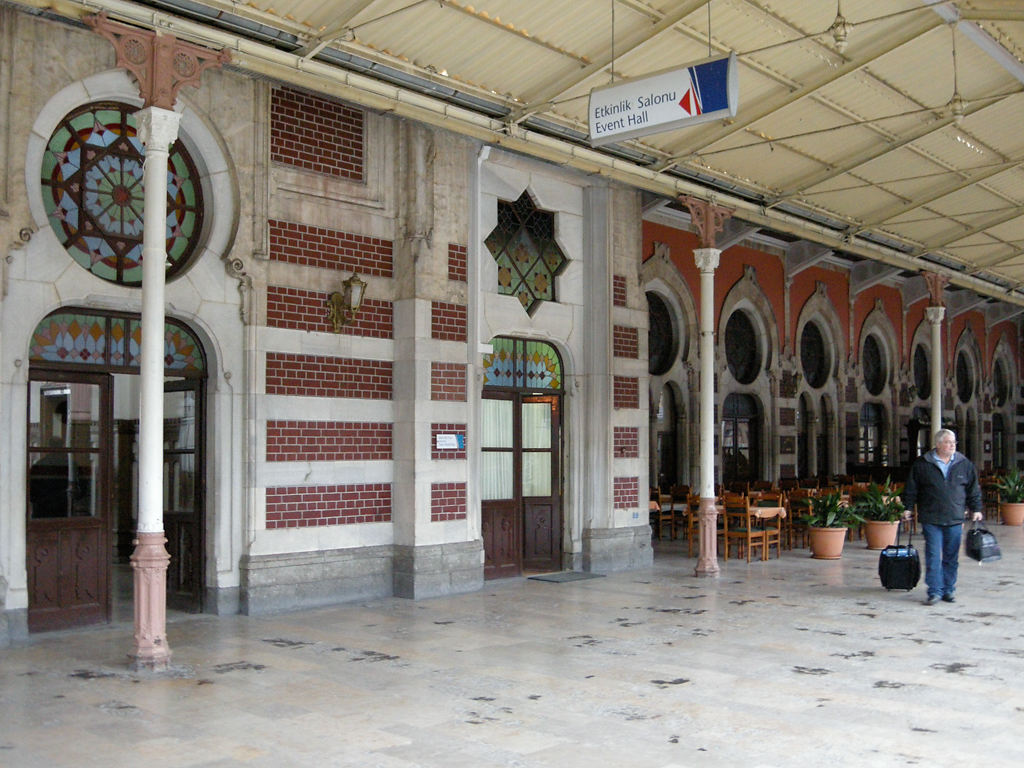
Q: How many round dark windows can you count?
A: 7